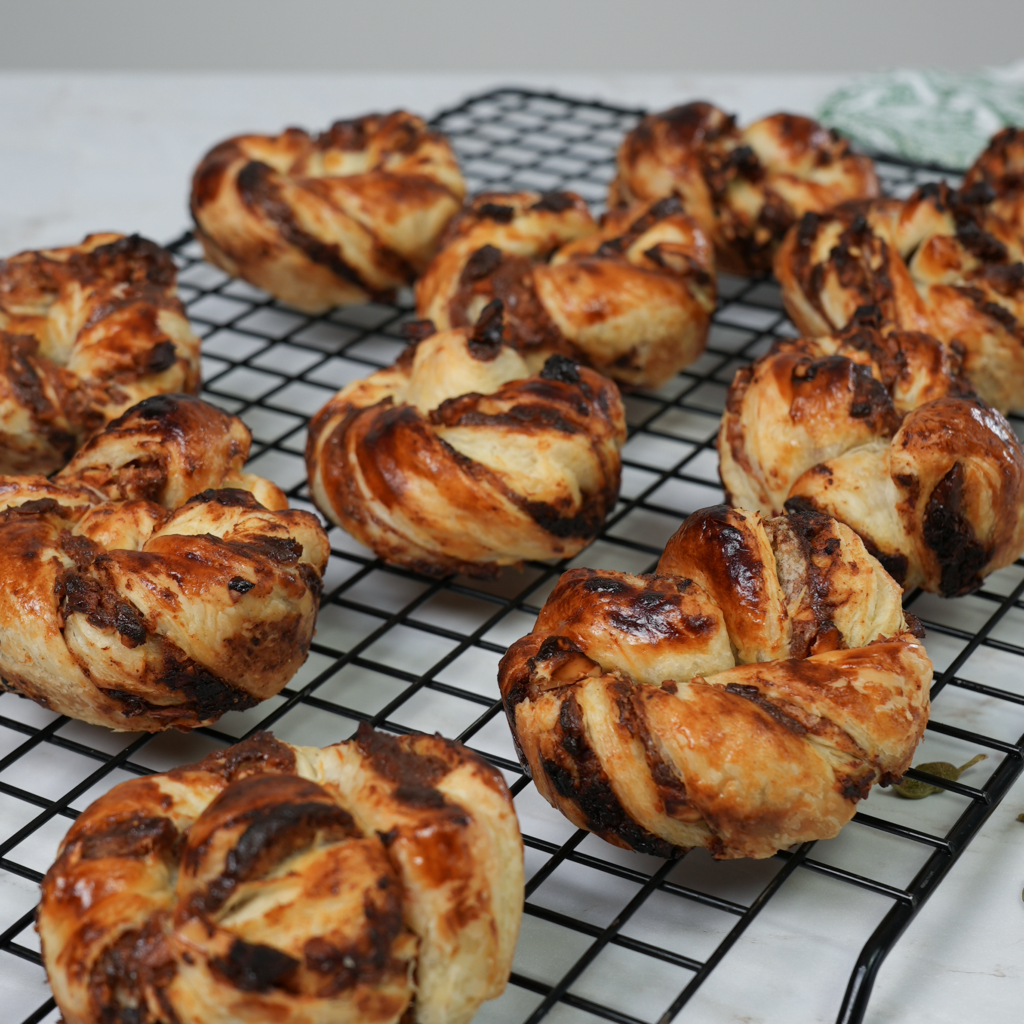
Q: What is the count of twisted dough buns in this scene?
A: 11